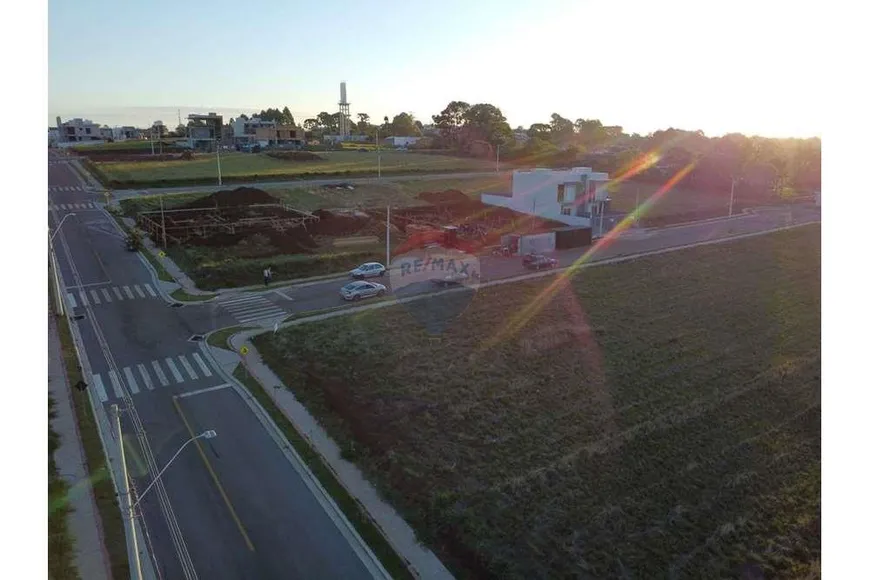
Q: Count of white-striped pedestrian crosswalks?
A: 5